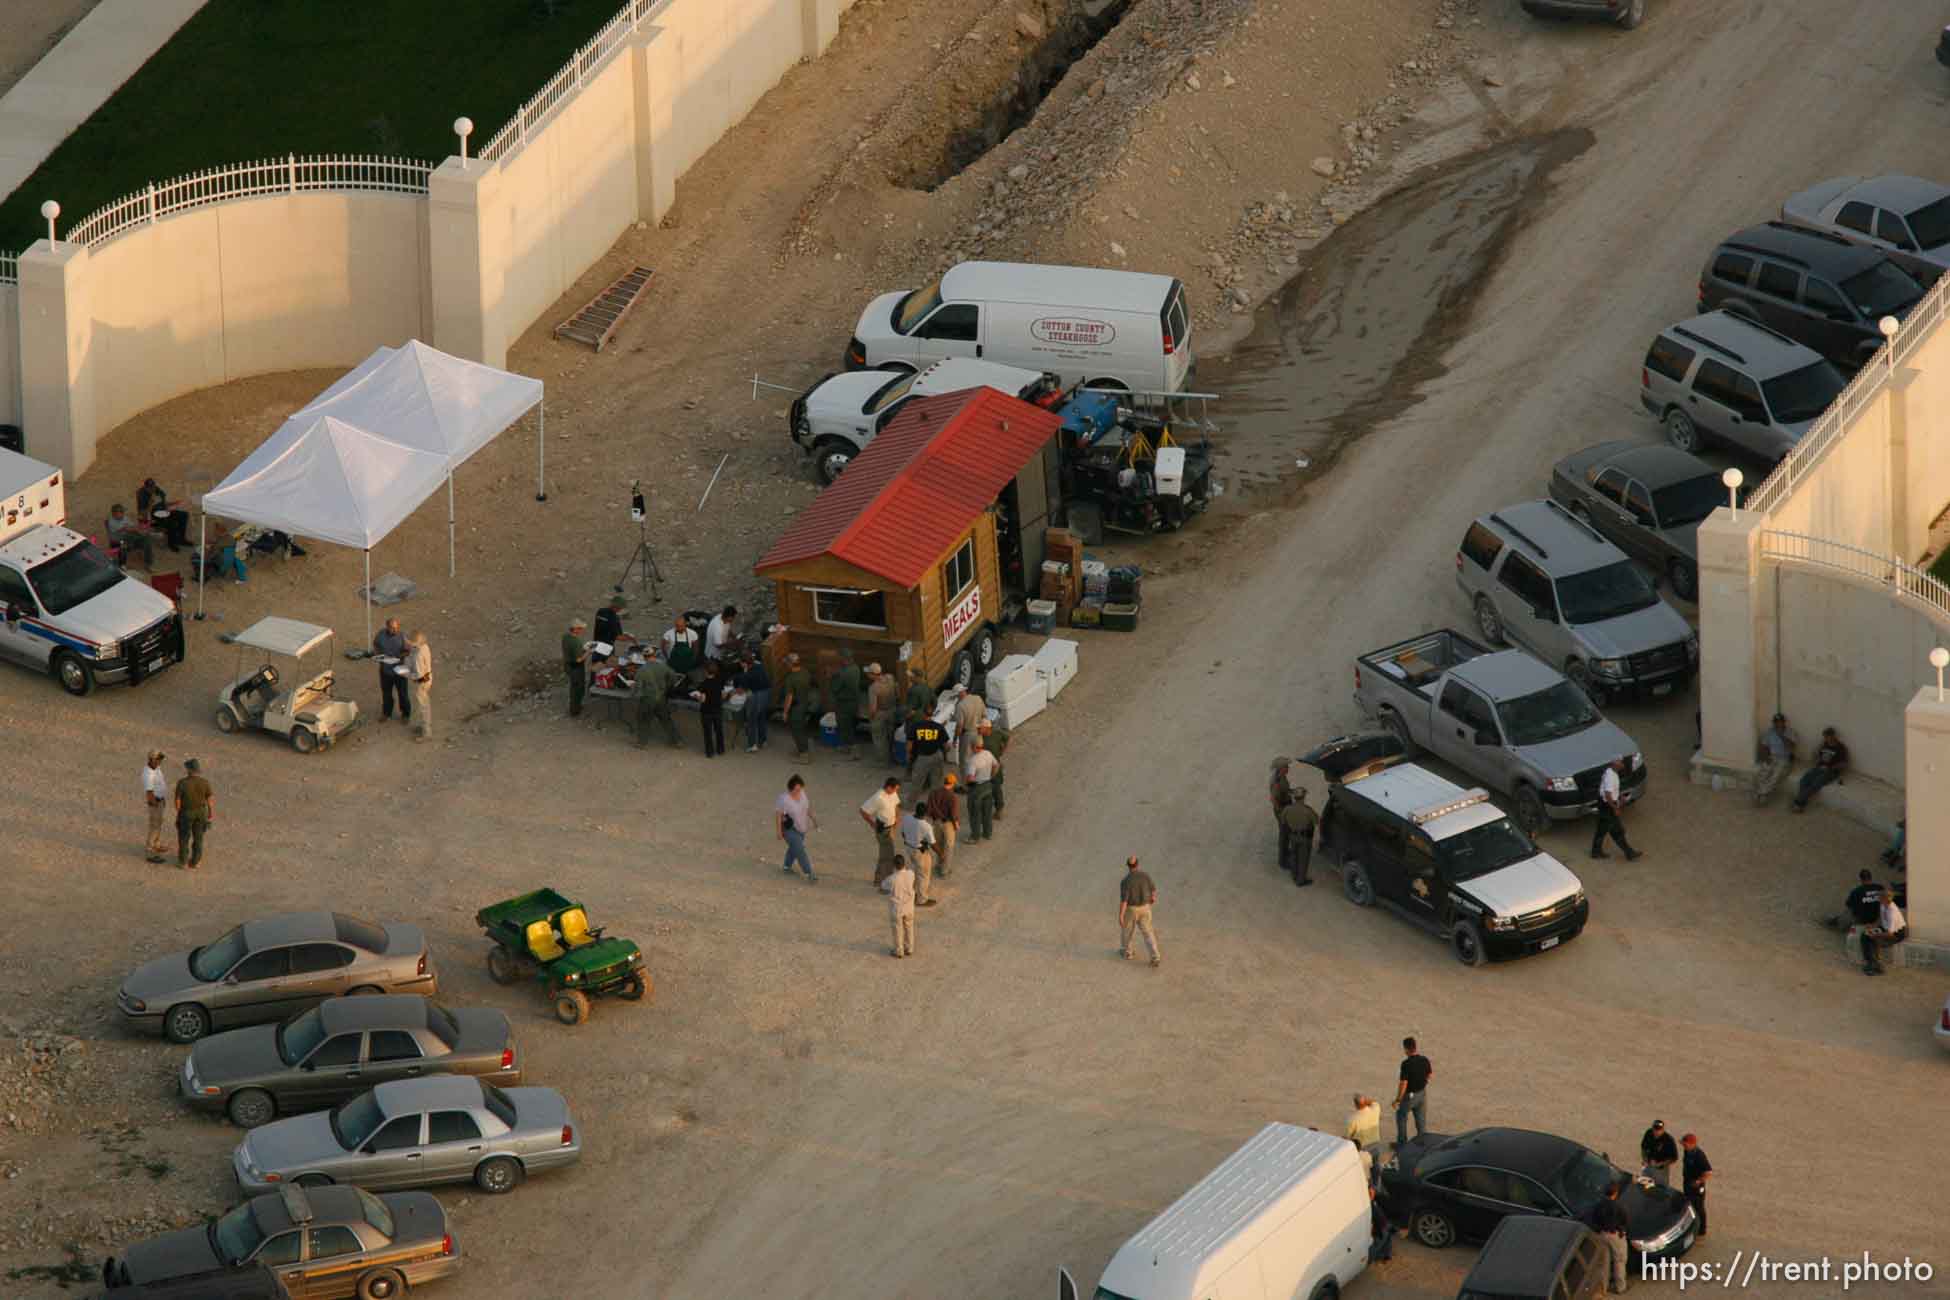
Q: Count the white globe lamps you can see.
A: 5